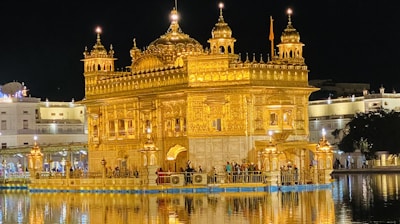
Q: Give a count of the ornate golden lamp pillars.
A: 4